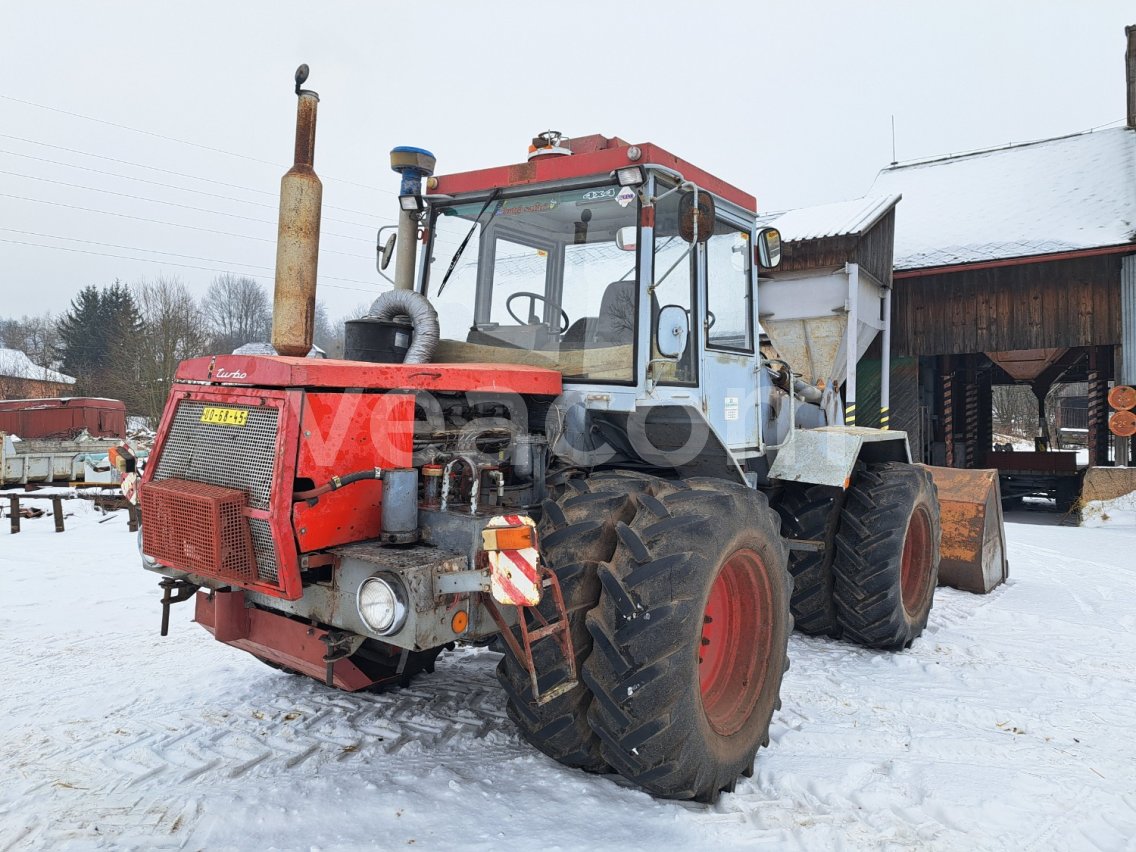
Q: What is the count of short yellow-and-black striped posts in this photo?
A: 2